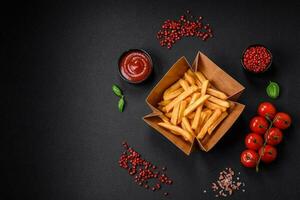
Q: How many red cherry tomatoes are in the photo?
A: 7